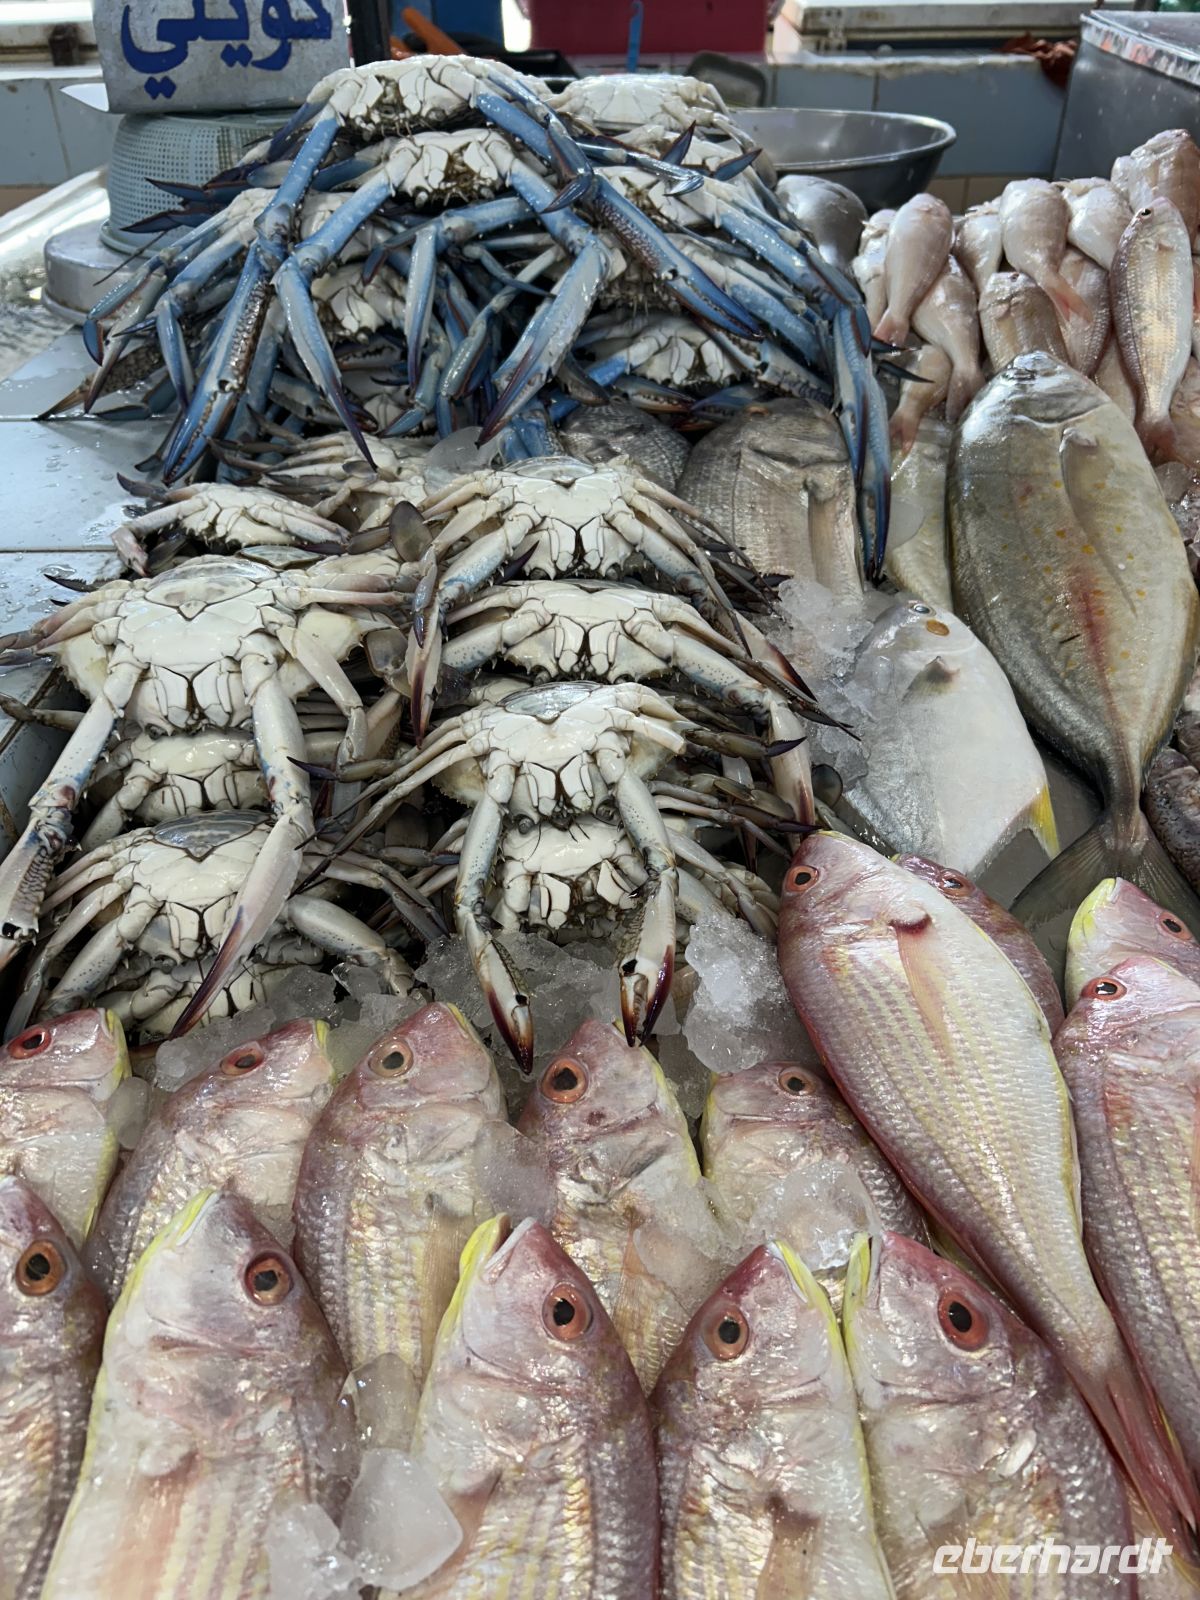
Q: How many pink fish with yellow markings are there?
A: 14